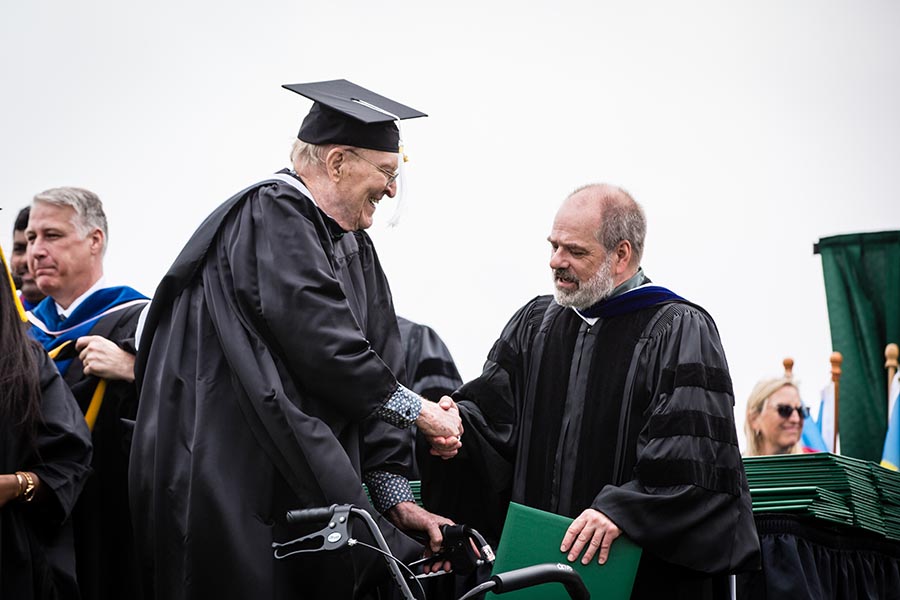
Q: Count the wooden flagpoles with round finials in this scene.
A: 3